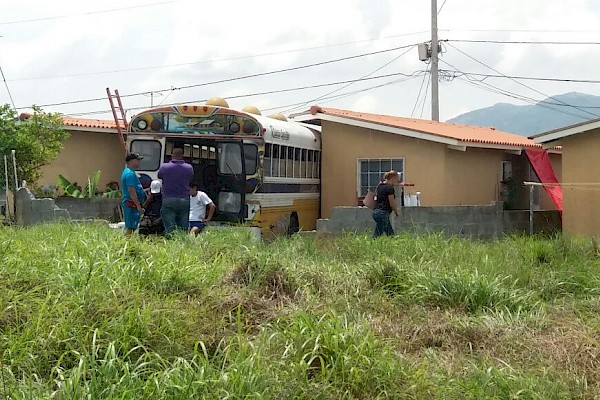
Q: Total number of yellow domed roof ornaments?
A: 3